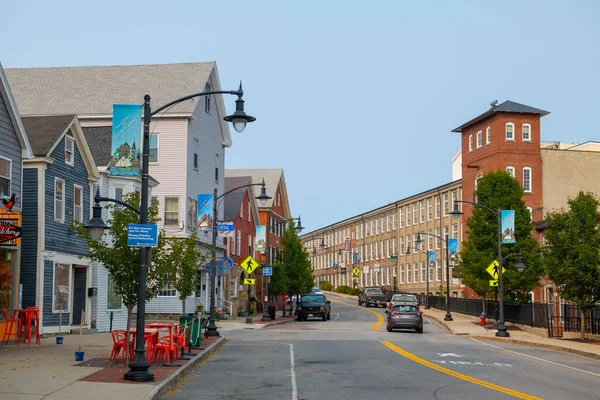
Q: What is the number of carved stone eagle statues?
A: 0